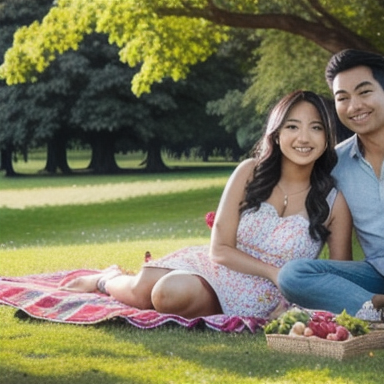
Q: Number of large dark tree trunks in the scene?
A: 4